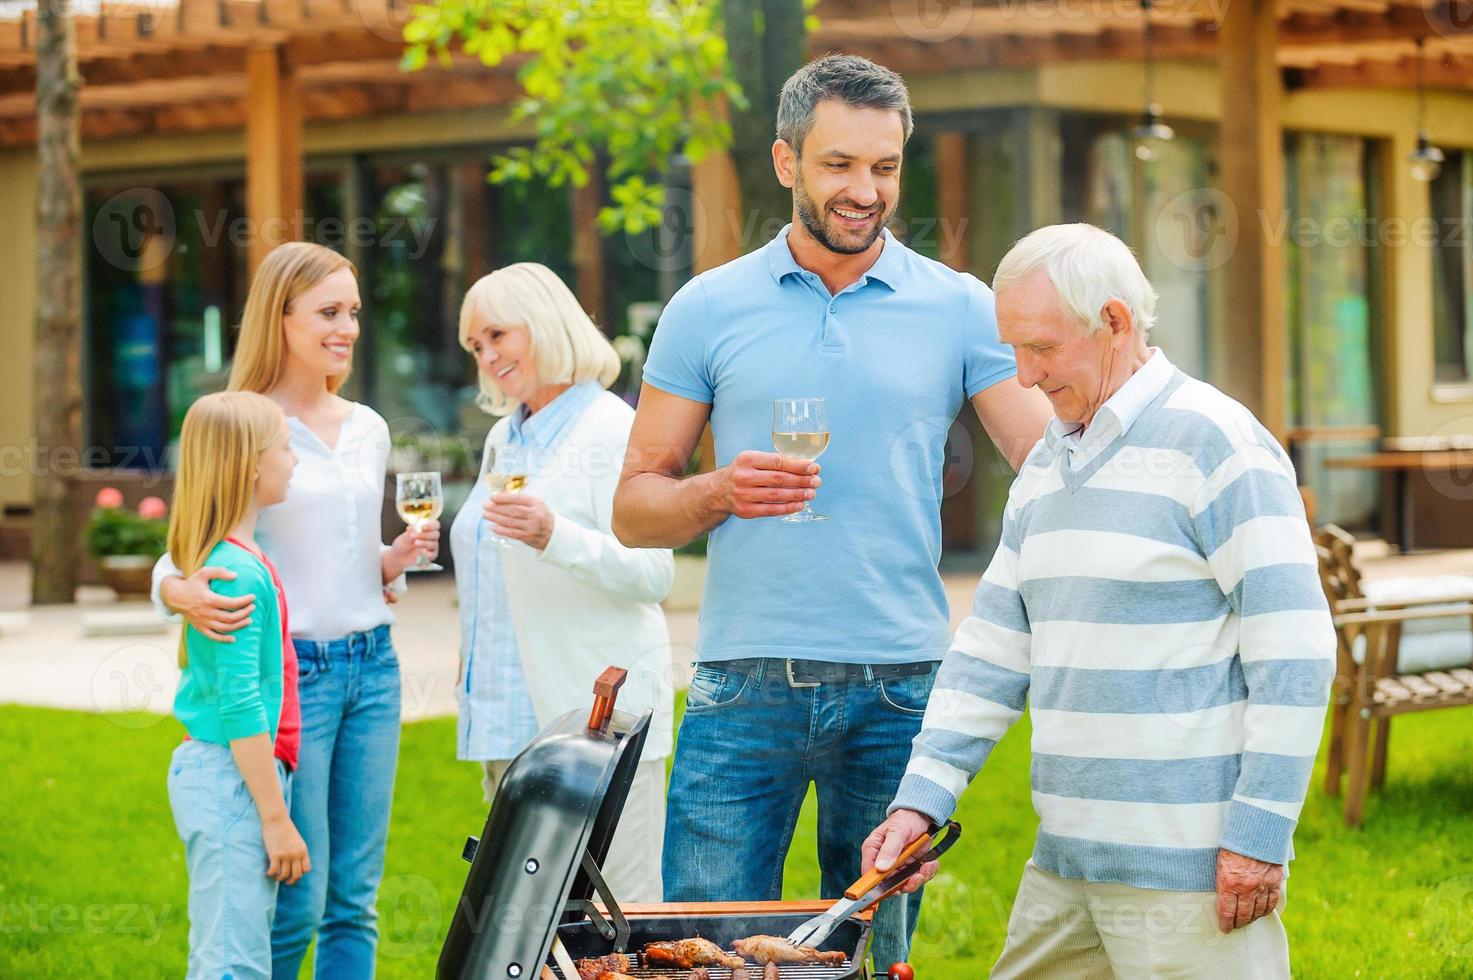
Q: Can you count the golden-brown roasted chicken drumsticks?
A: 2